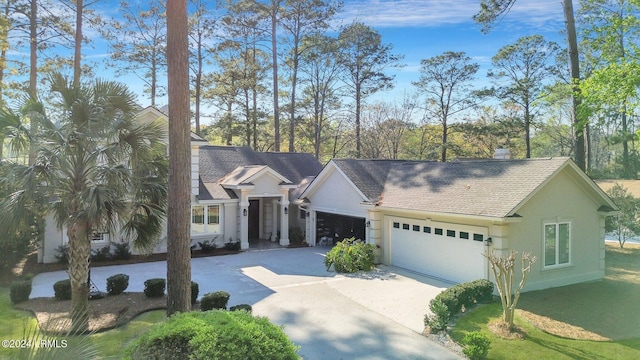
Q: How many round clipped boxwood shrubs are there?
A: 7